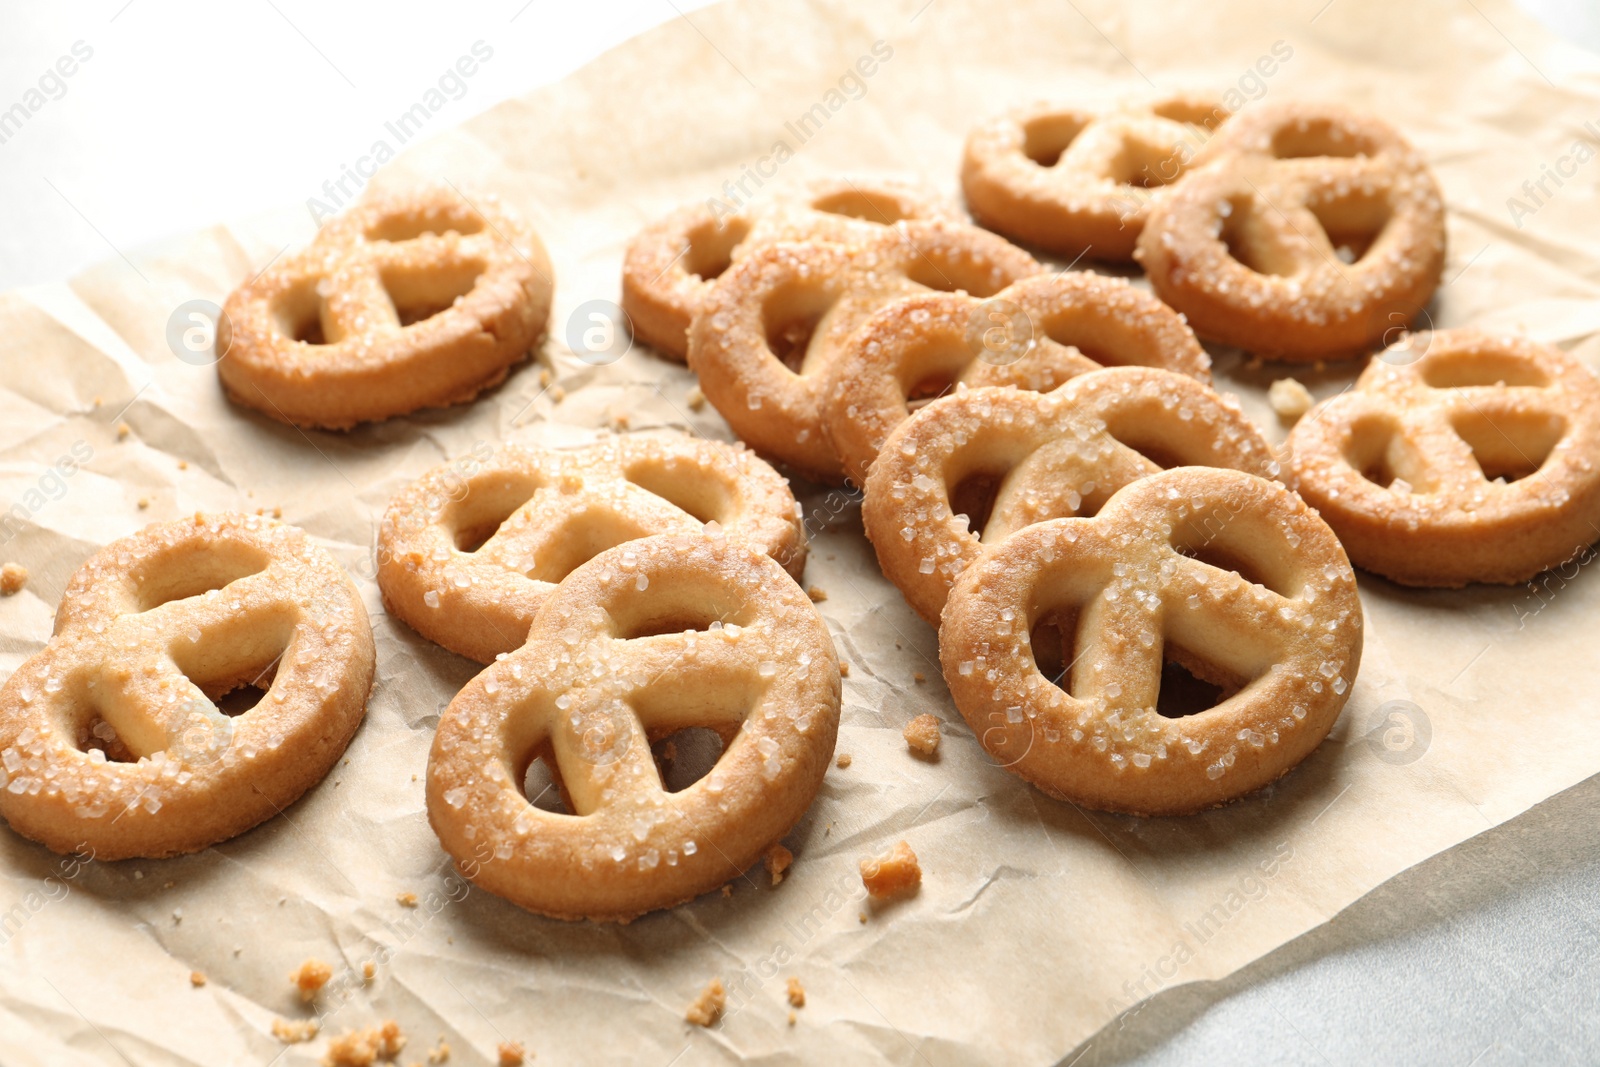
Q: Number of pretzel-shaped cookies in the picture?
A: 12